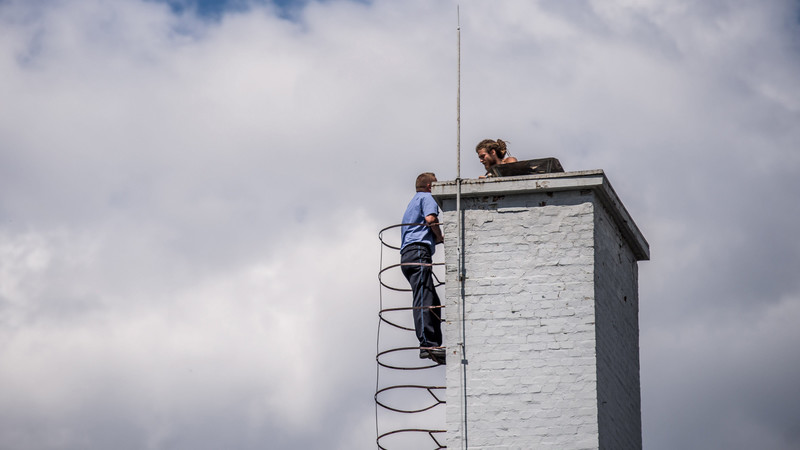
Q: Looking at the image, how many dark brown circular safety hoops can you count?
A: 6